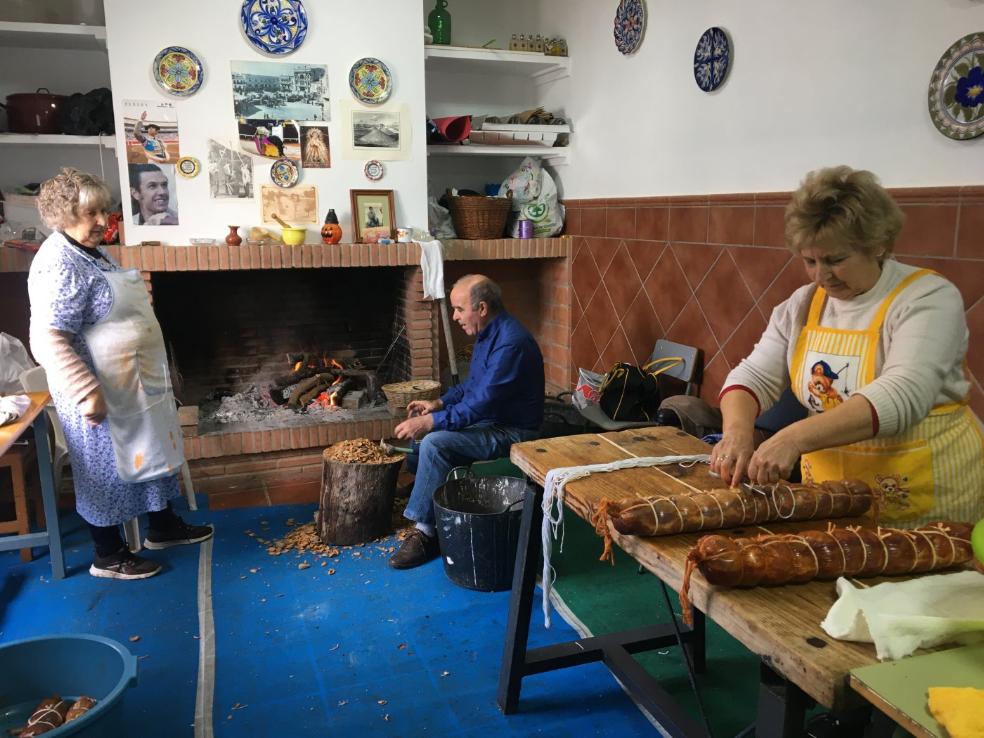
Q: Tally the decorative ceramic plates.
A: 9